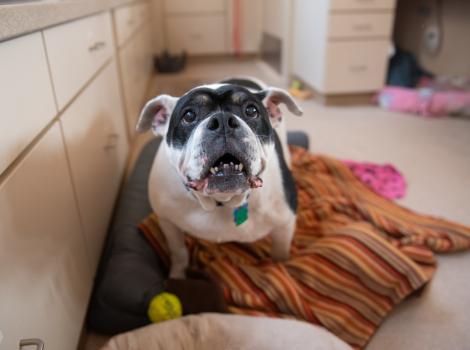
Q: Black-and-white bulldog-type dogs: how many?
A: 1